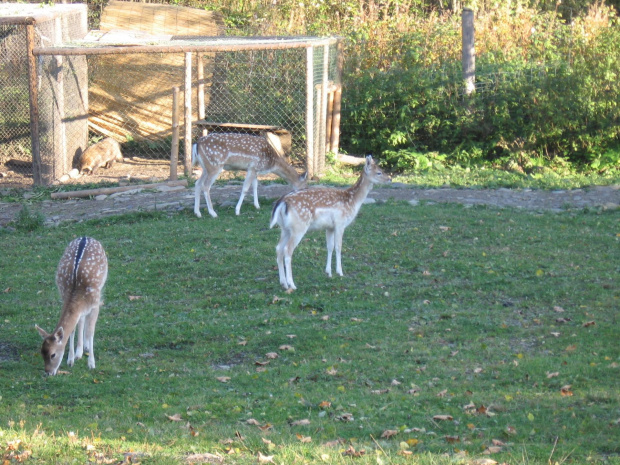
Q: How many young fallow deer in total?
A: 3